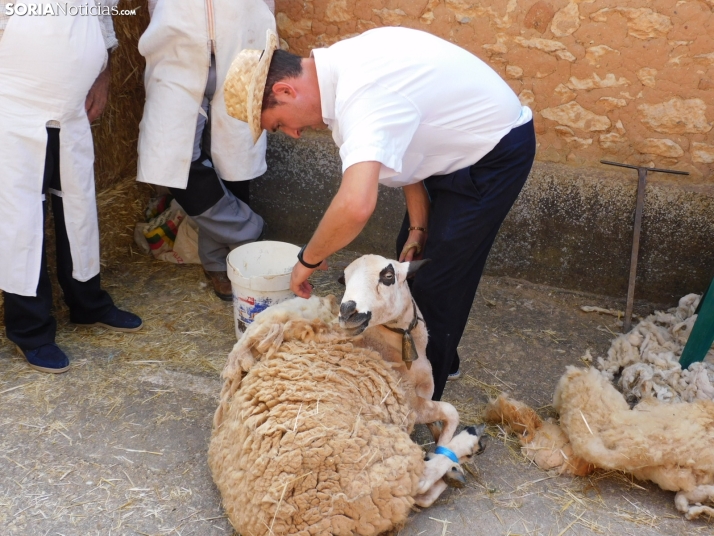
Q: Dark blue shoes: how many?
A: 2